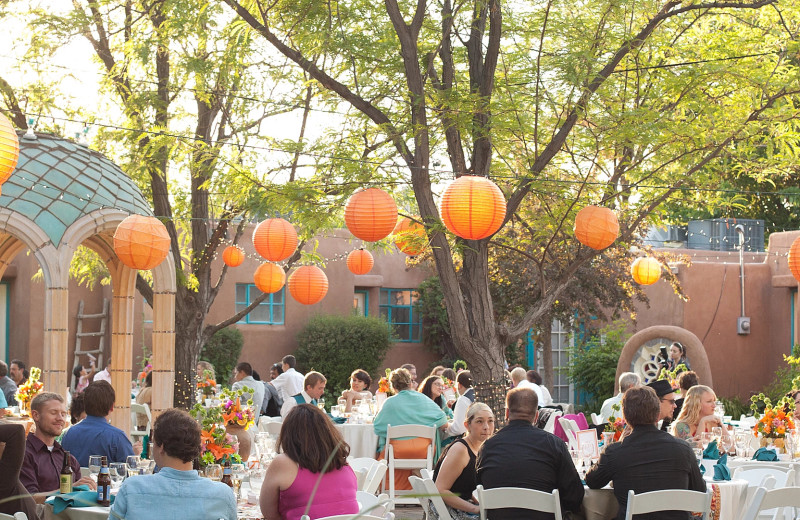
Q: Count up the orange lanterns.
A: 13